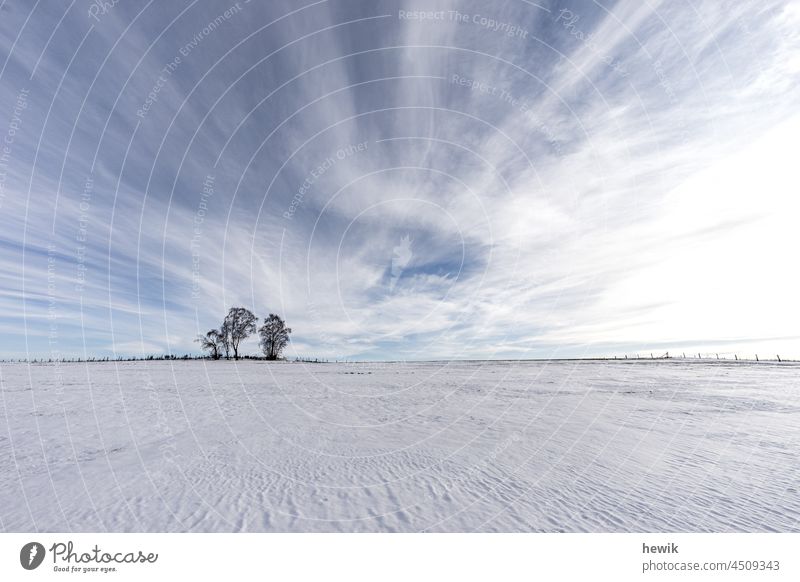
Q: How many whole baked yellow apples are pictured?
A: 0